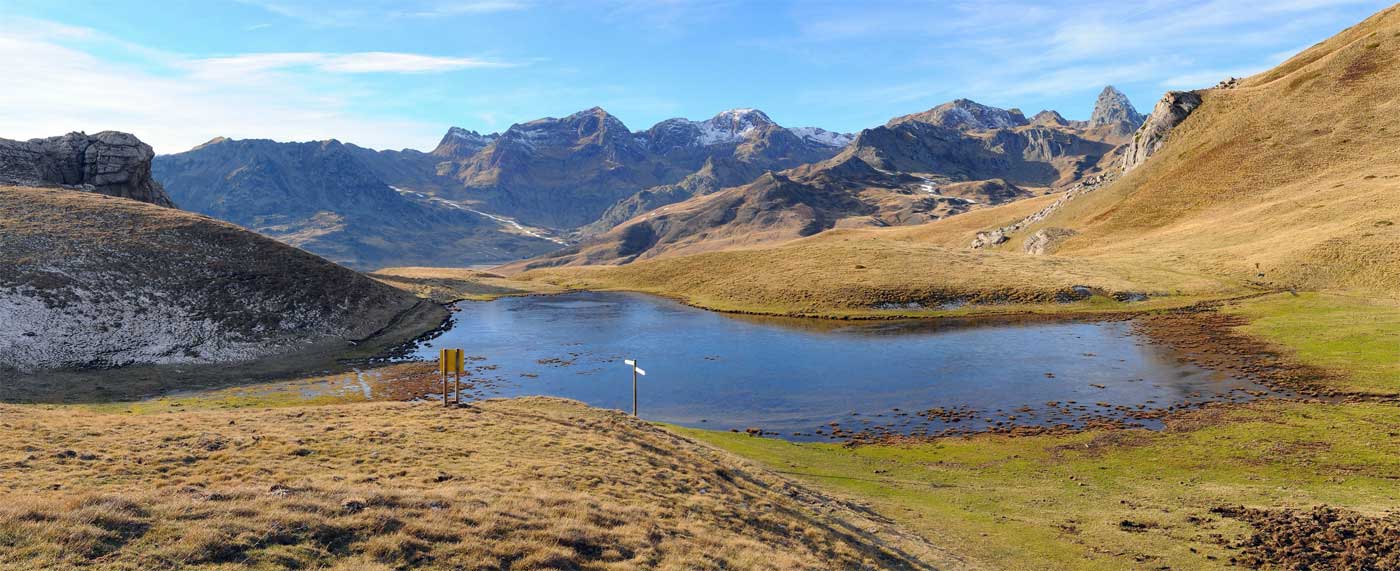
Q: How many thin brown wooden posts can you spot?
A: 3